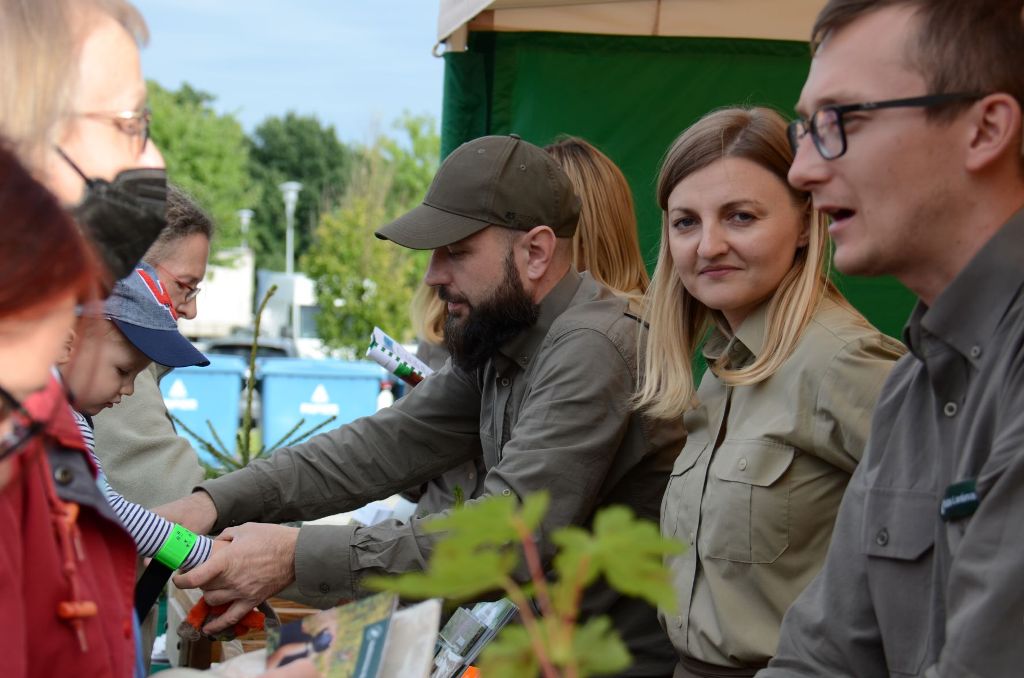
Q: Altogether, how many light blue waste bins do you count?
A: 2